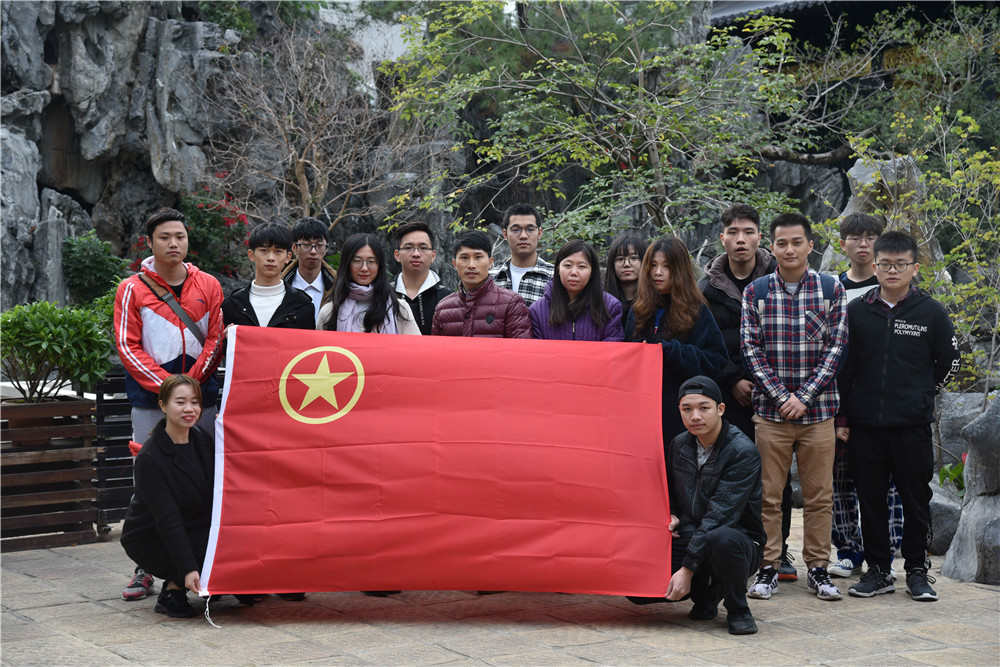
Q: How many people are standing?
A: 14